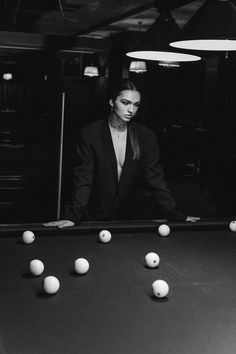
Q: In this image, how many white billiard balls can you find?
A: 9